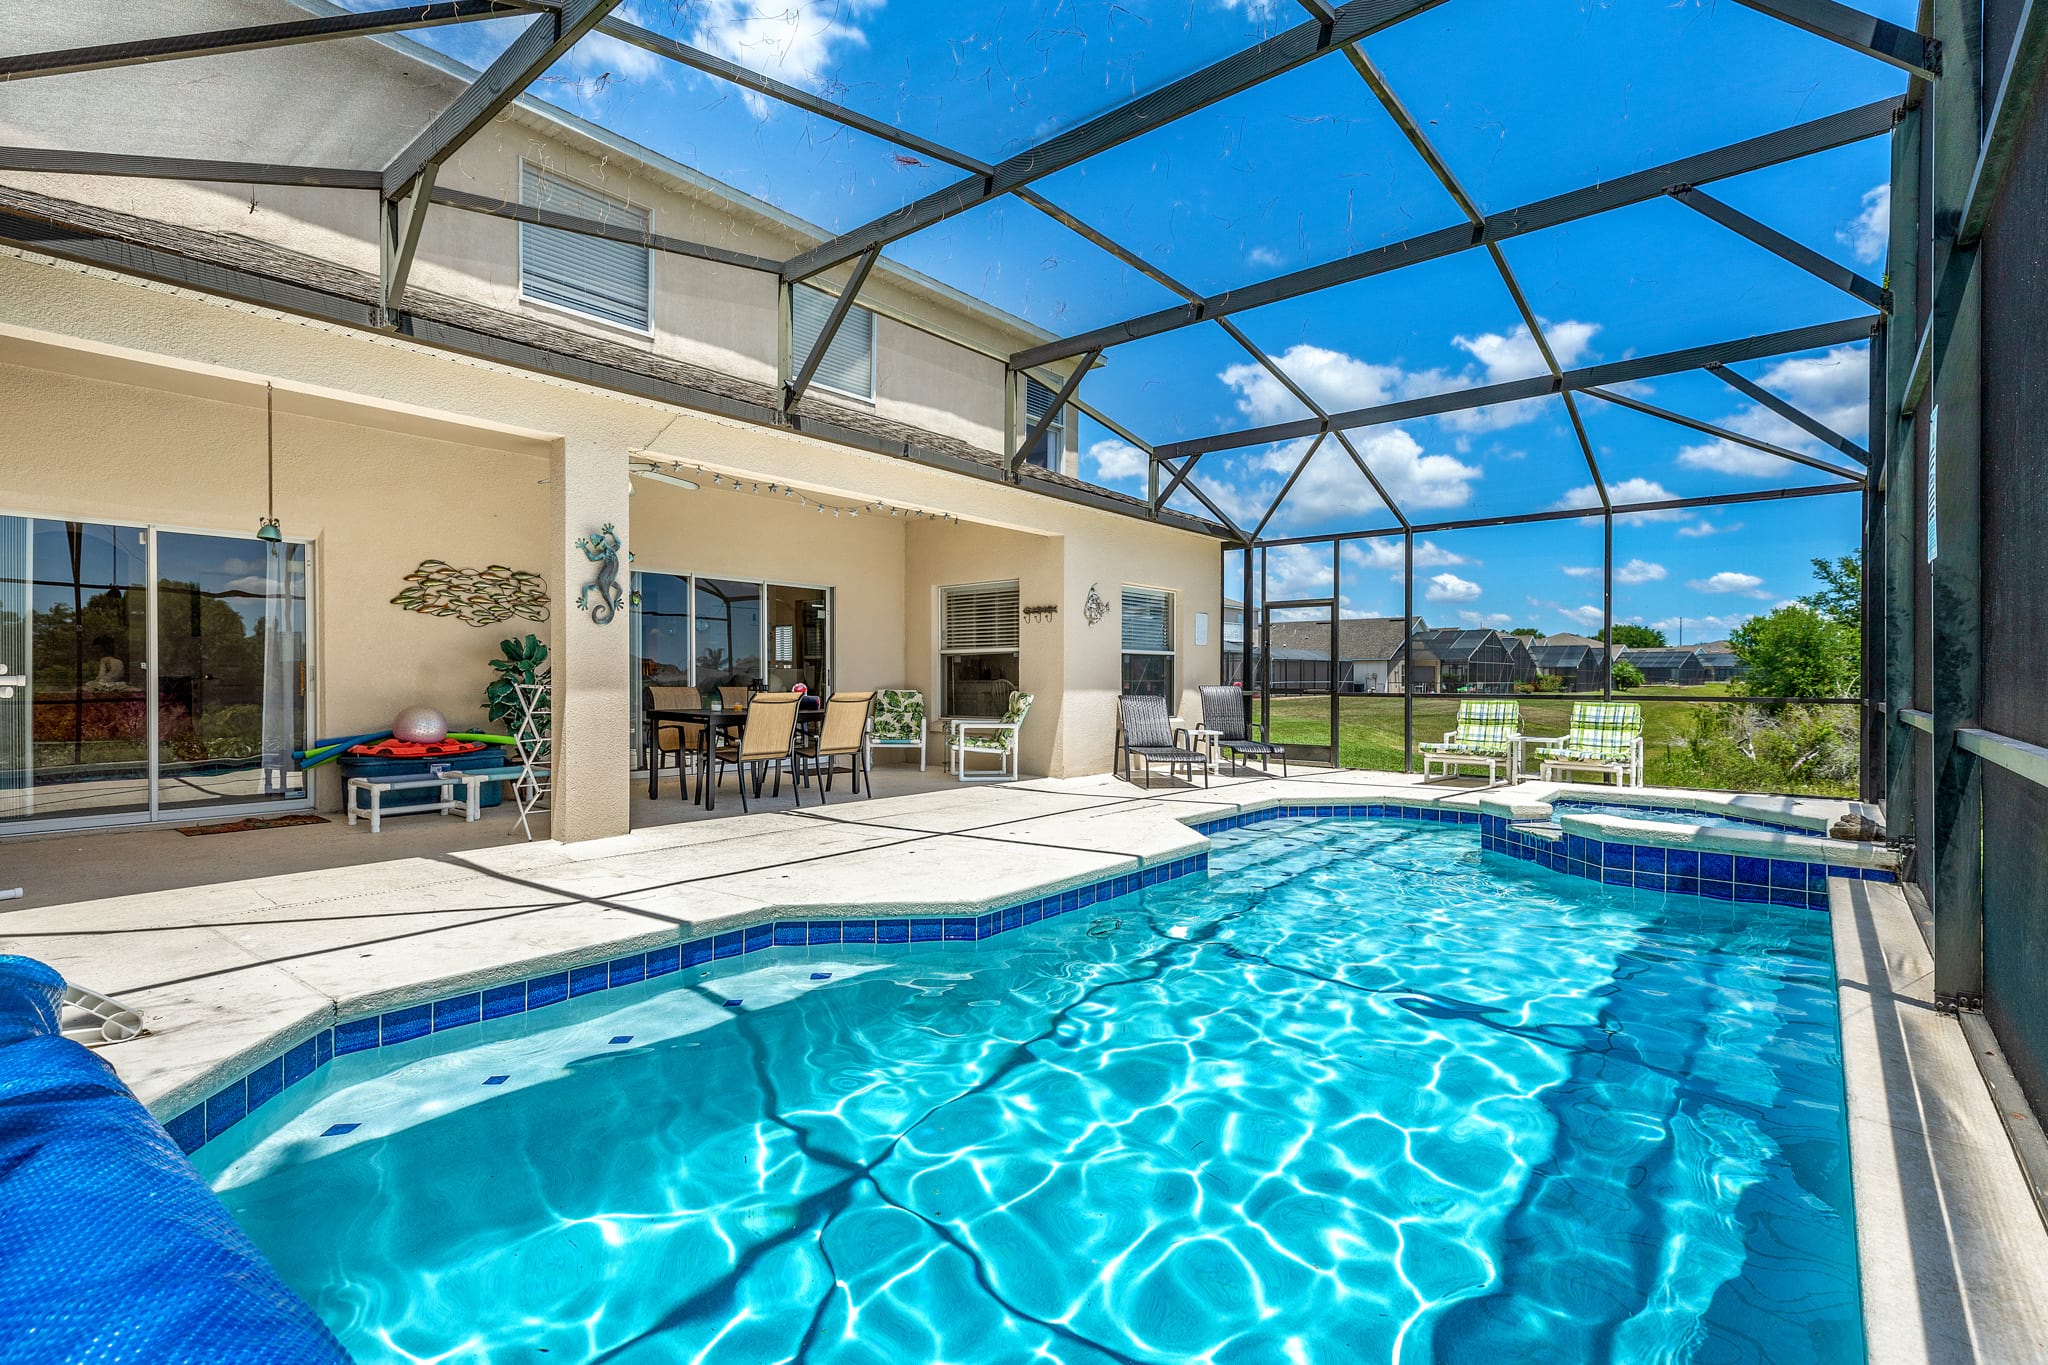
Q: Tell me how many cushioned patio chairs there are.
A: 4